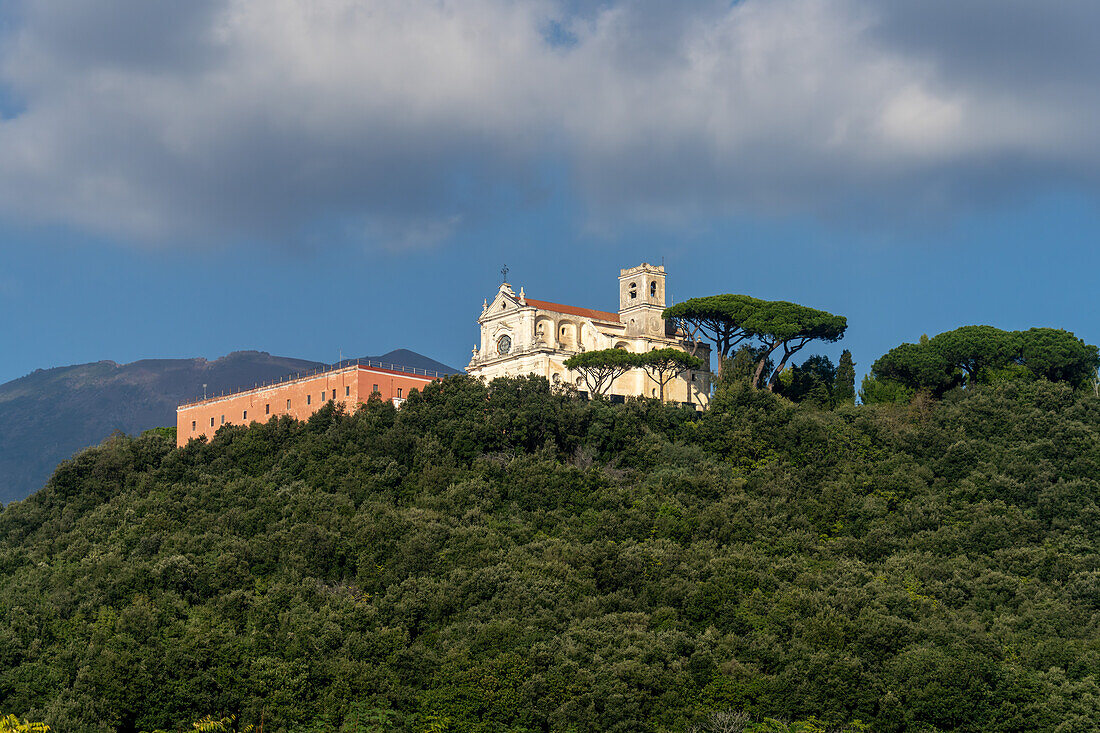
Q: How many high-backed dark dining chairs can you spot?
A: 0